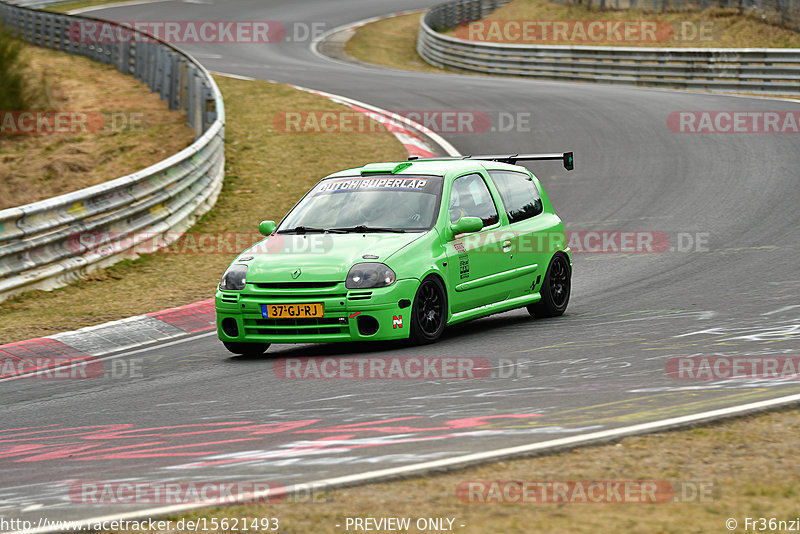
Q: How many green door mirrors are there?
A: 2